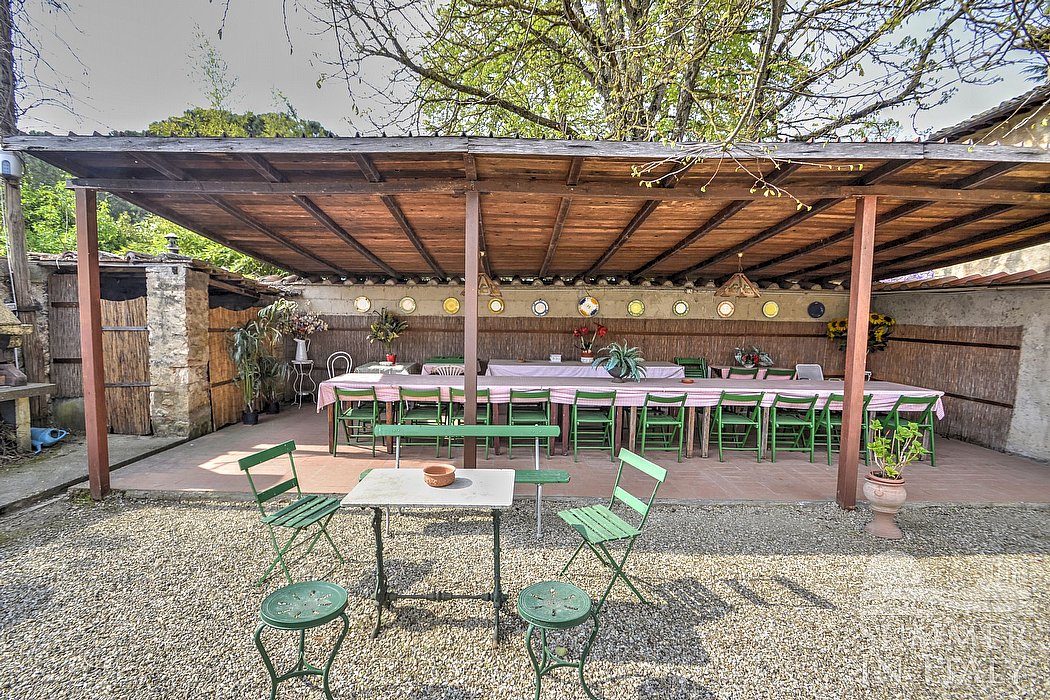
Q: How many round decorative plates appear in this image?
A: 11